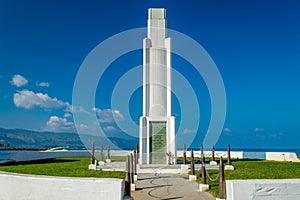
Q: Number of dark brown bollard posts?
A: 14